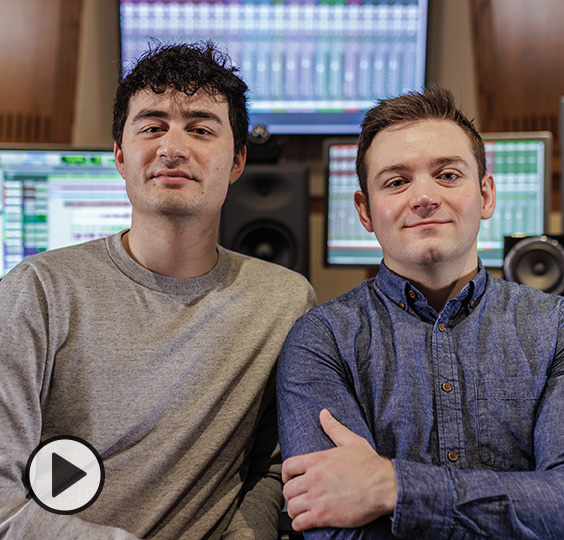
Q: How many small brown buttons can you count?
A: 6